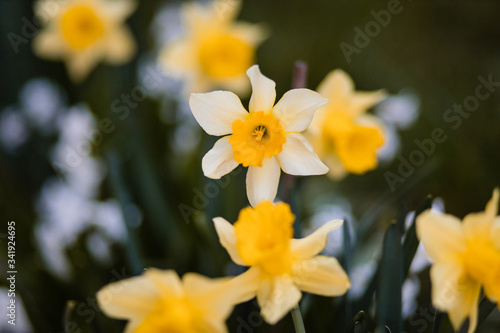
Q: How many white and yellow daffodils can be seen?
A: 7